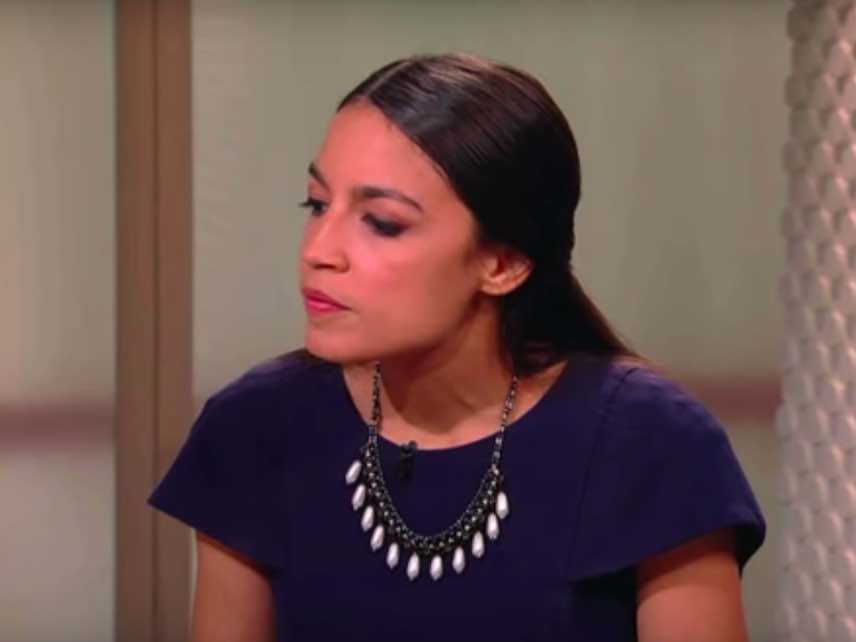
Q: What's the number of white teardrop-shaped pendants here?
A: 11